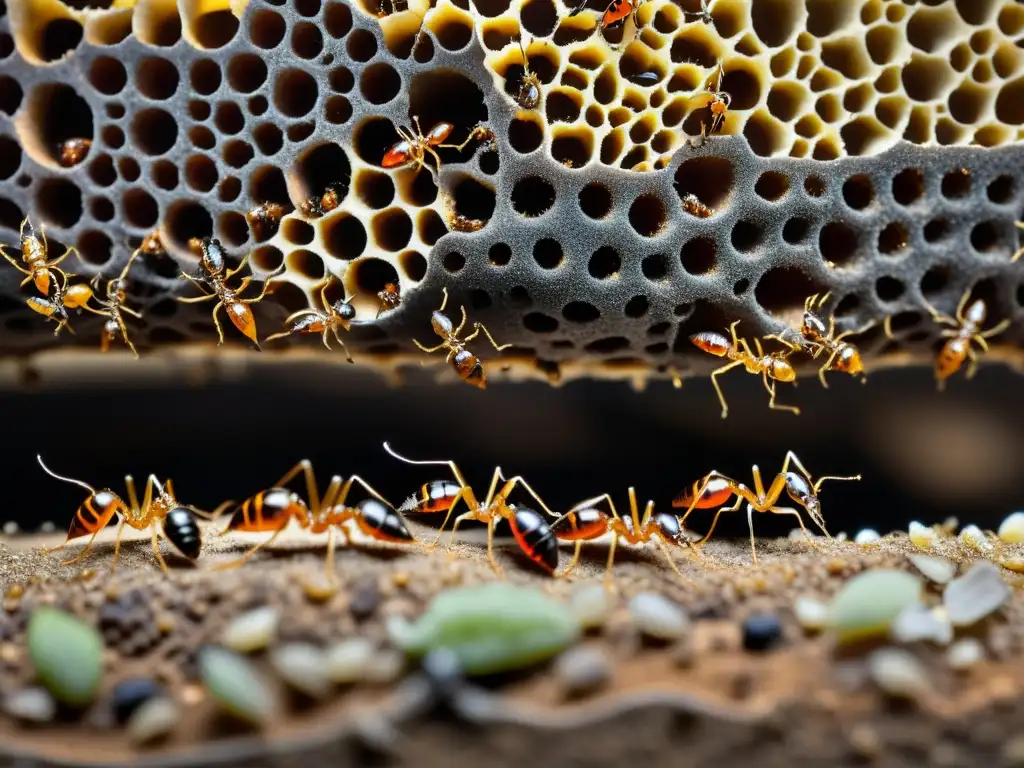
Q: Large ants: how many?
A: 5